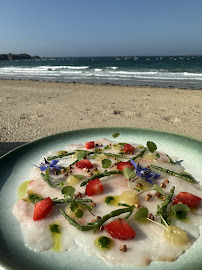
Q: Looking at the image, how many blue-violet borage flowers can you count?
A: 2